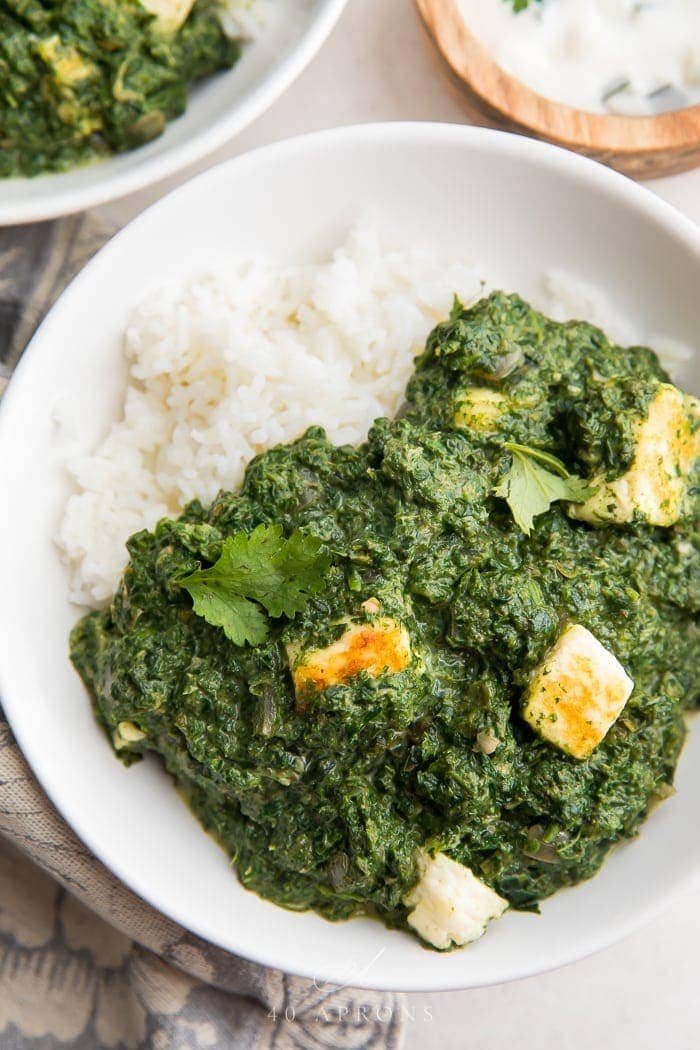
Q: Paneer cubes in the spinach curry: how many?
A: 5